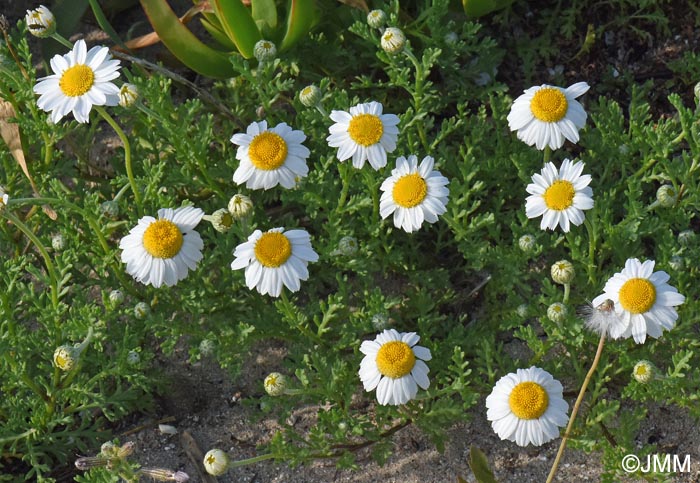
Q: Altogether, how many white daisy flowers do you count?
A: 11